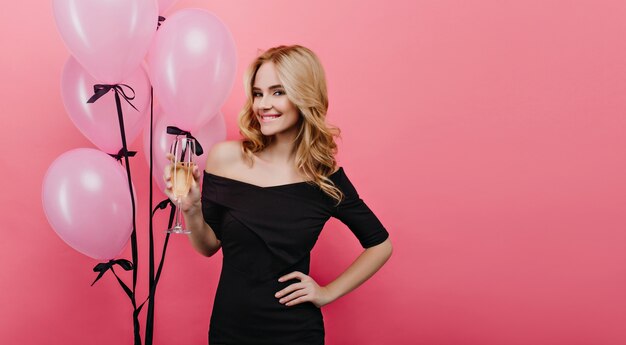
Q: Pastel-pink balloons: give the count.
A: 6